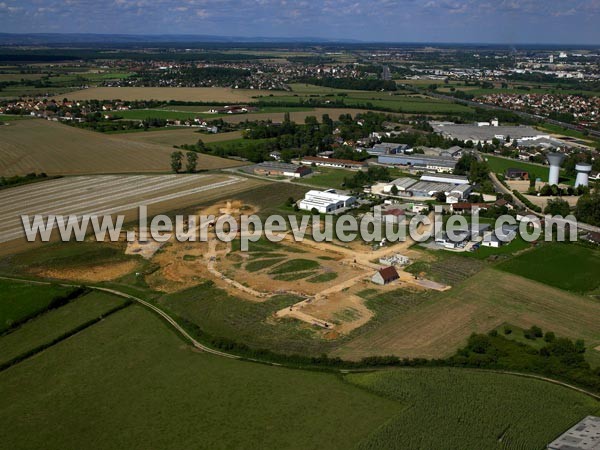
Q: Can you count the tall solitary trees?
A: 2